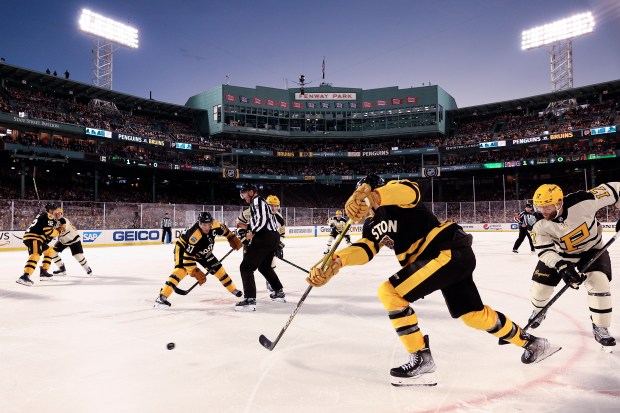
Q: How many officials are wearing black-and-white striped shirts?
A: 3